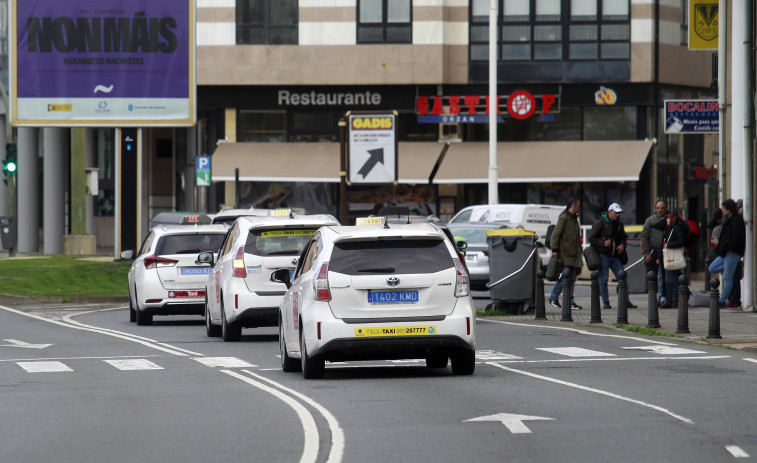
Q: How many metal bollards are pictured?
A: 7